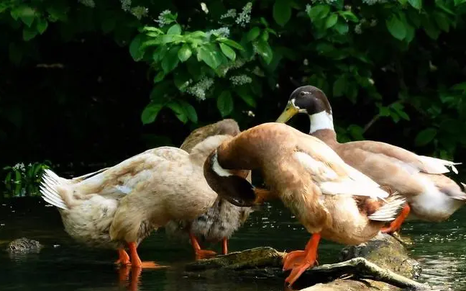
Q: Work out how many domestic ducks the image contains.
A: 4